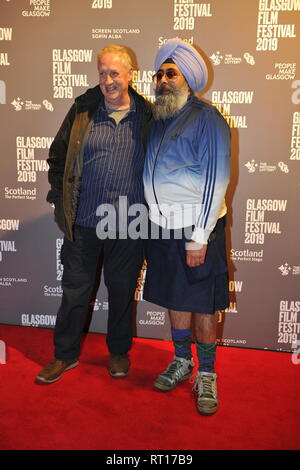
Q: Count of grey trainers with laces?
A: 2